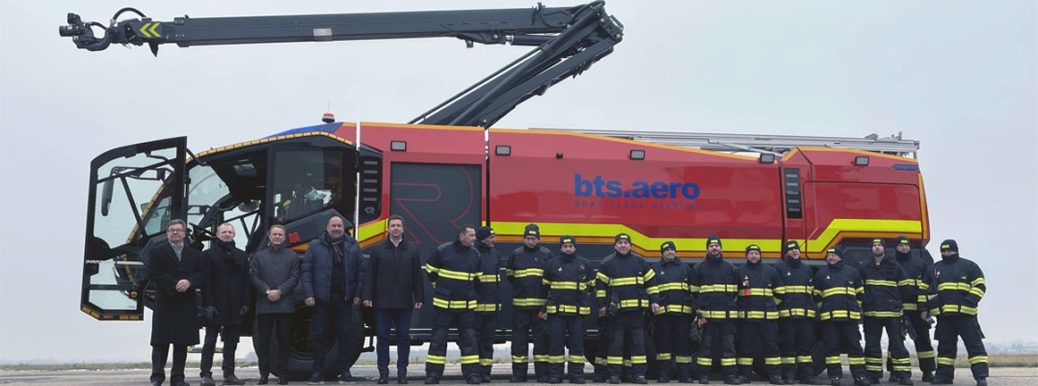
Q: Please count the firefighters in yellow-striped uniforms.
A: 13